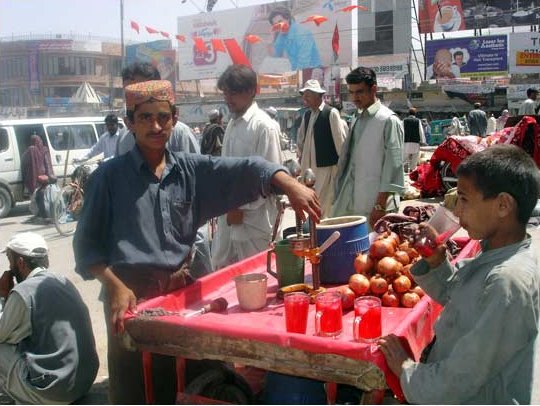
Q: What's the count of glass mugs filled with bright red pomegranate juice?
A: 3